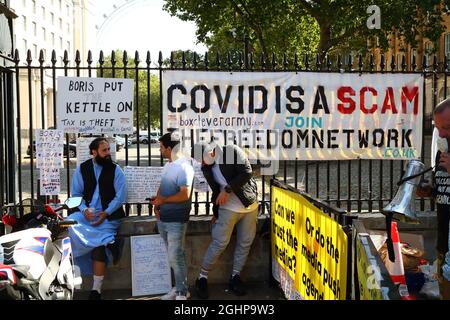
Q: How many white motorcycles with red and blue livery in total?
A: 1